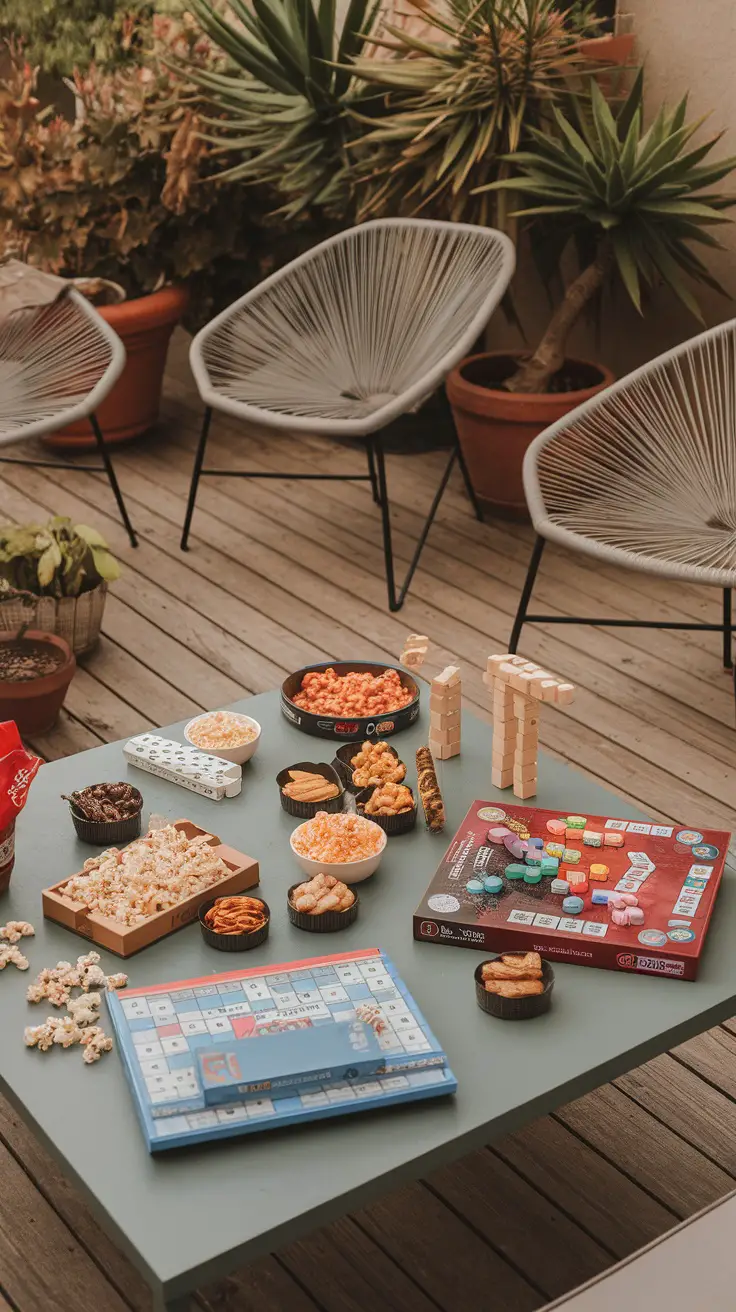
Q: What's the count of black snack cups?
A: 7